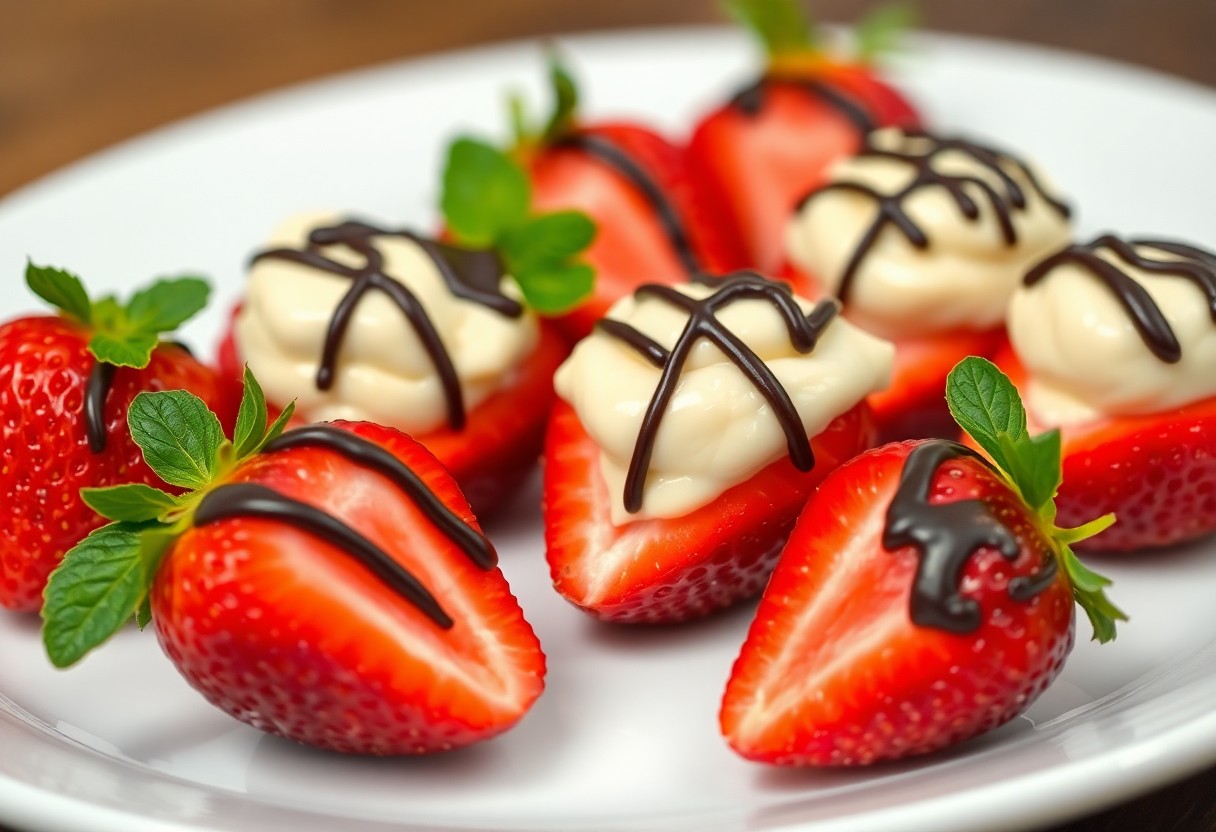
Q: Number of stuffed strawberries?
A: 4